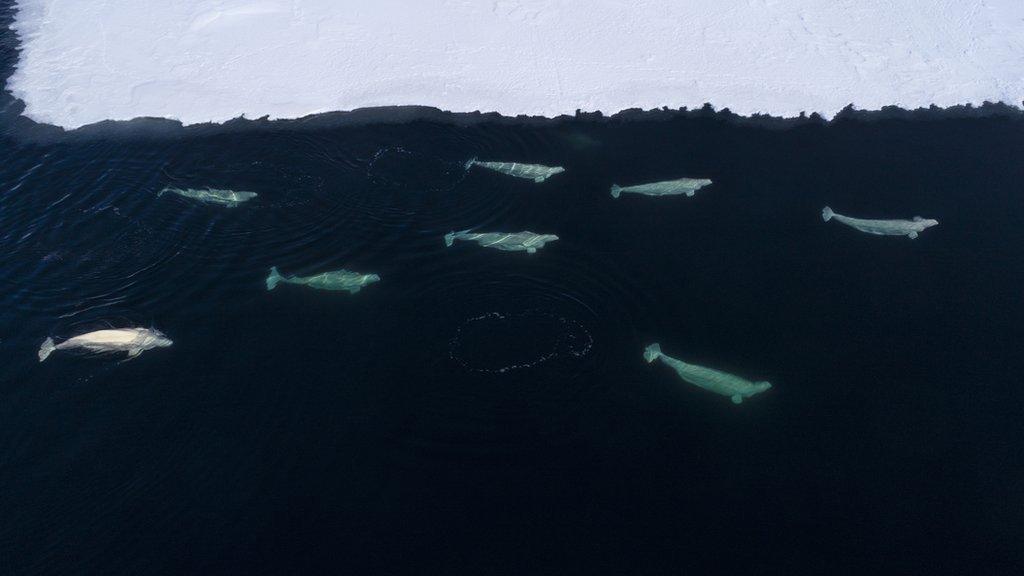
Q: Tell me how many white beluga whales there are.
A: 8